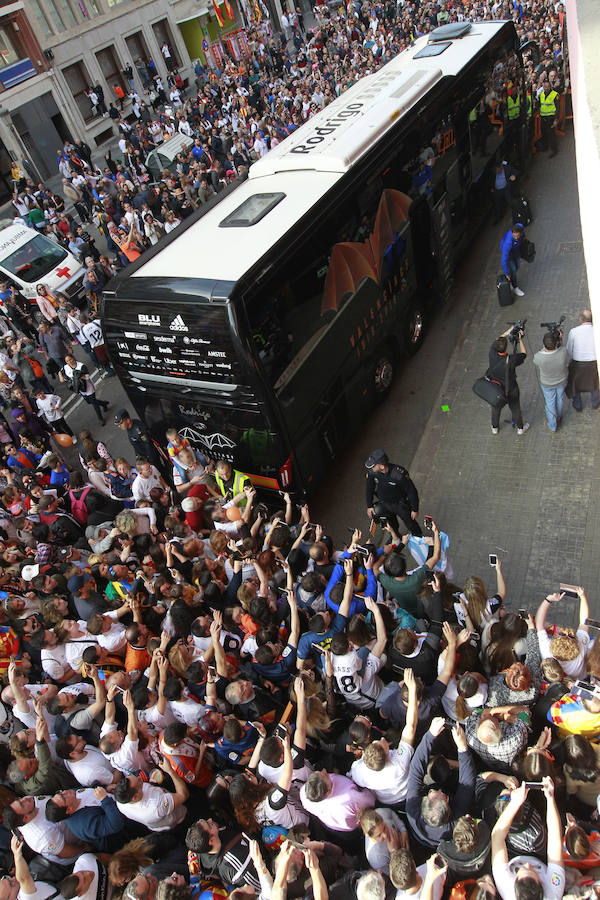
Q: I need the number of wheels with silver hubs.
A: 2